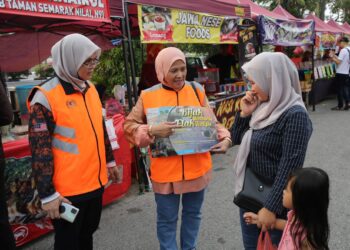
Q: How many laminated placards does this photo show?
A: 1